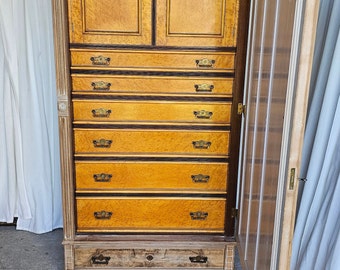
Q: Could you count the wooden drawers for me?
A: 7